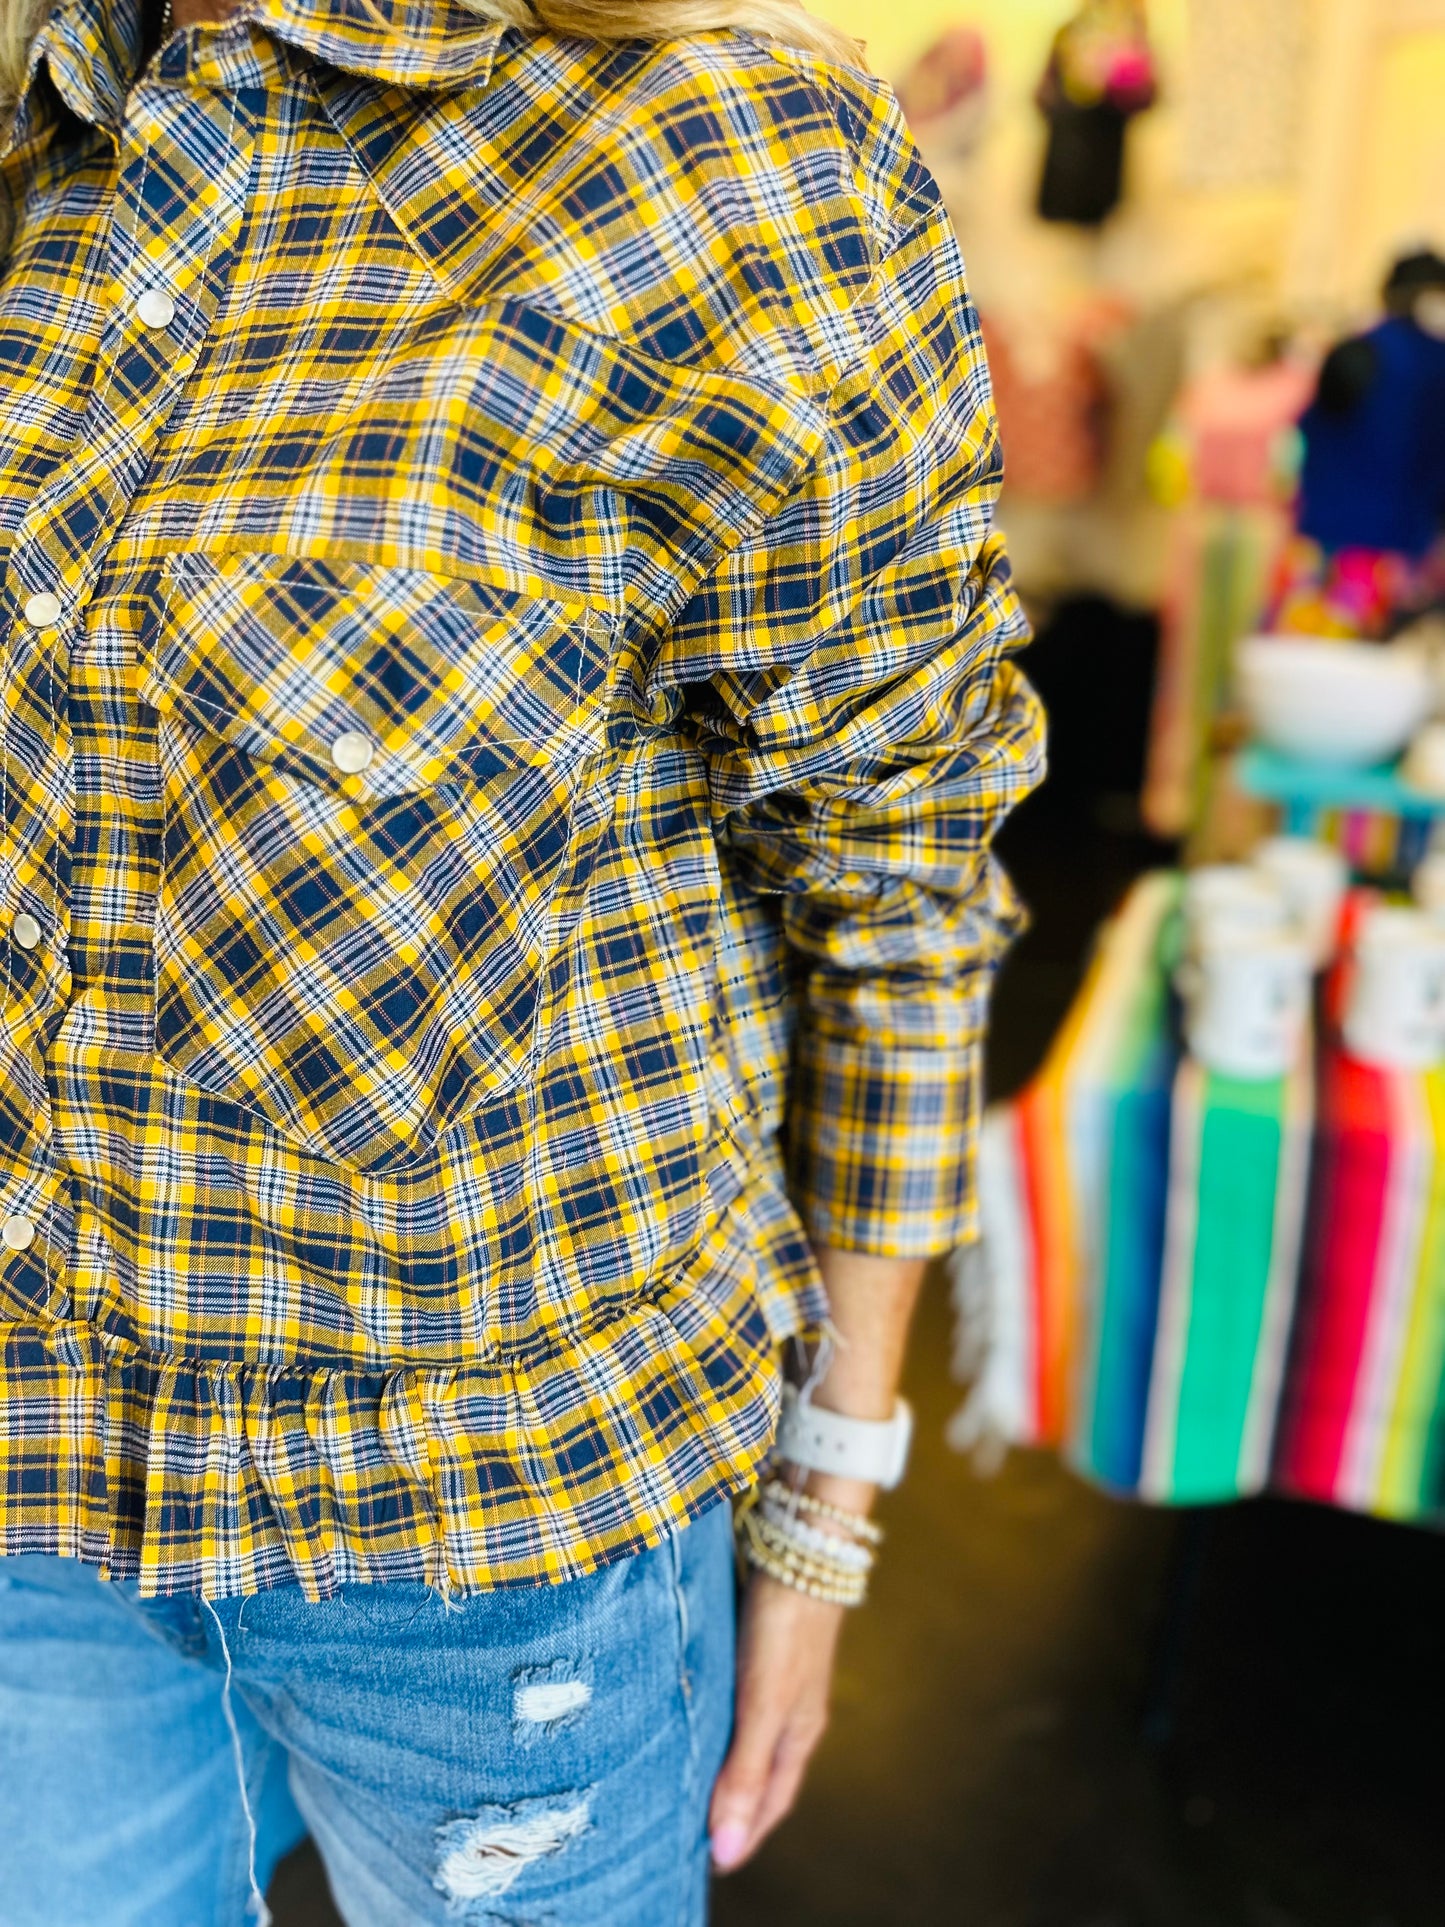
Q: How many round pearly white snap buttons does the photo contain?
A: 5